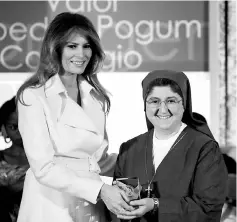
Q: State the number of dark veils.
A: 1